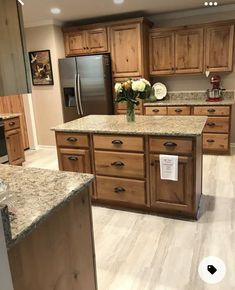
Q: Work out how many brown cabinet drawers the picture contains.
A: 12